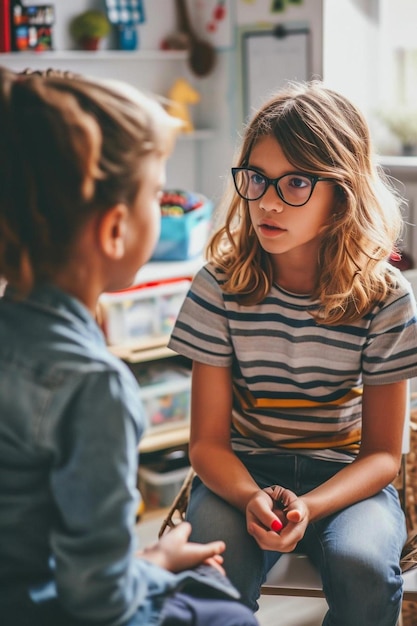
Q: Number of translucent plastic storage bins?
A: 3